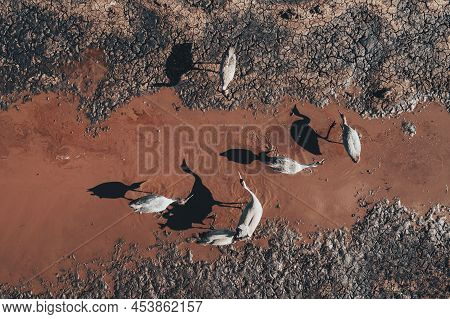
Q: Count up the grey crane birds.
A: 6